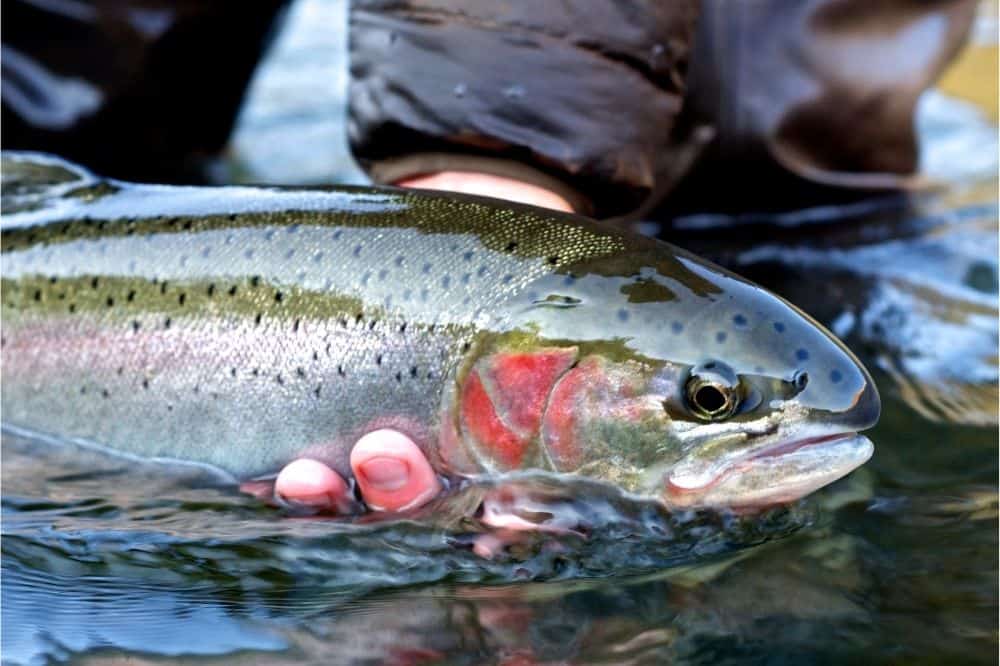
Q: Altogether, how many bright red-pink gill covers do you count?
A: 1